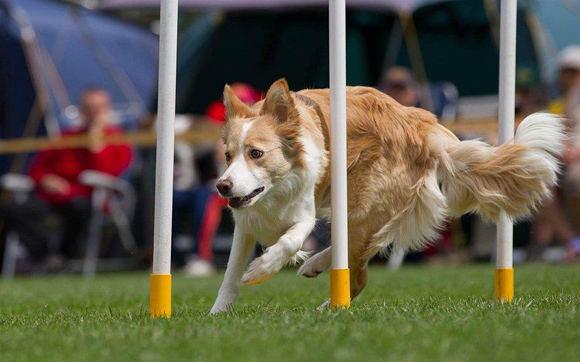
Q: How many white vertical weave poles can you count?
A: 3